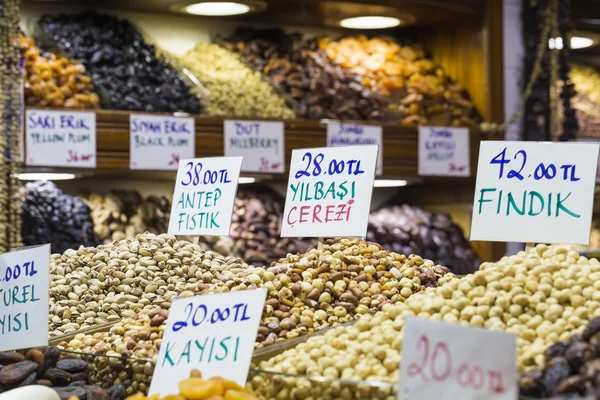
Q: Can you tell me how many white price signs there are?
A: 11